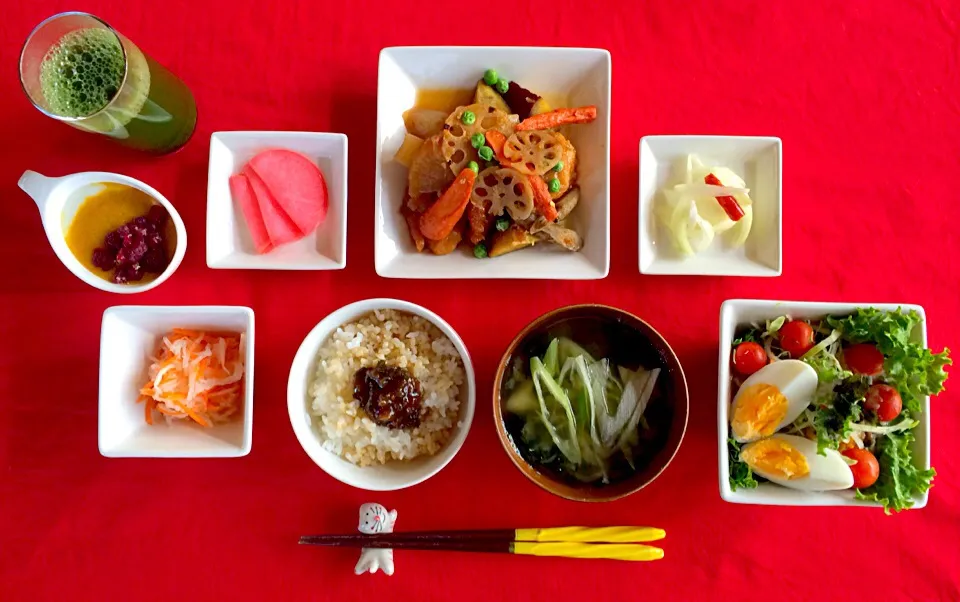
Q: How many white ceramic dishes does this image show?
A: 7